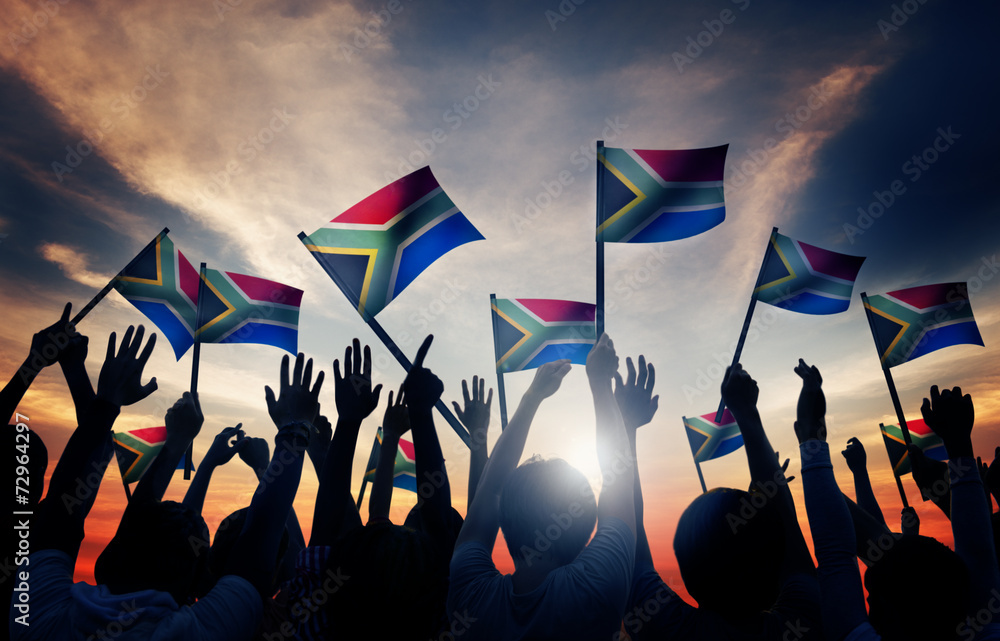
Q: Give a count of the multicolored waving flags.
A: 11